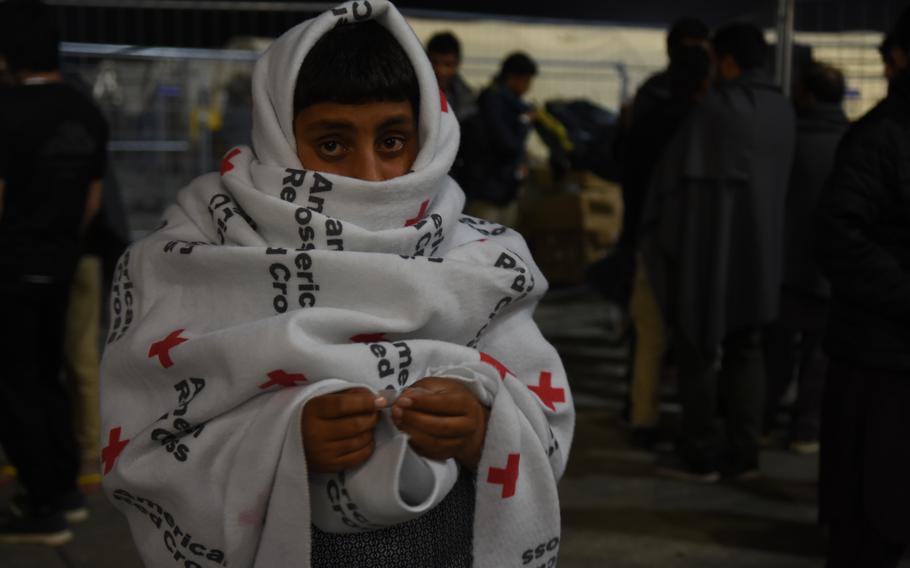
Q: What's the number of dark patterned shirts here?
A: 1